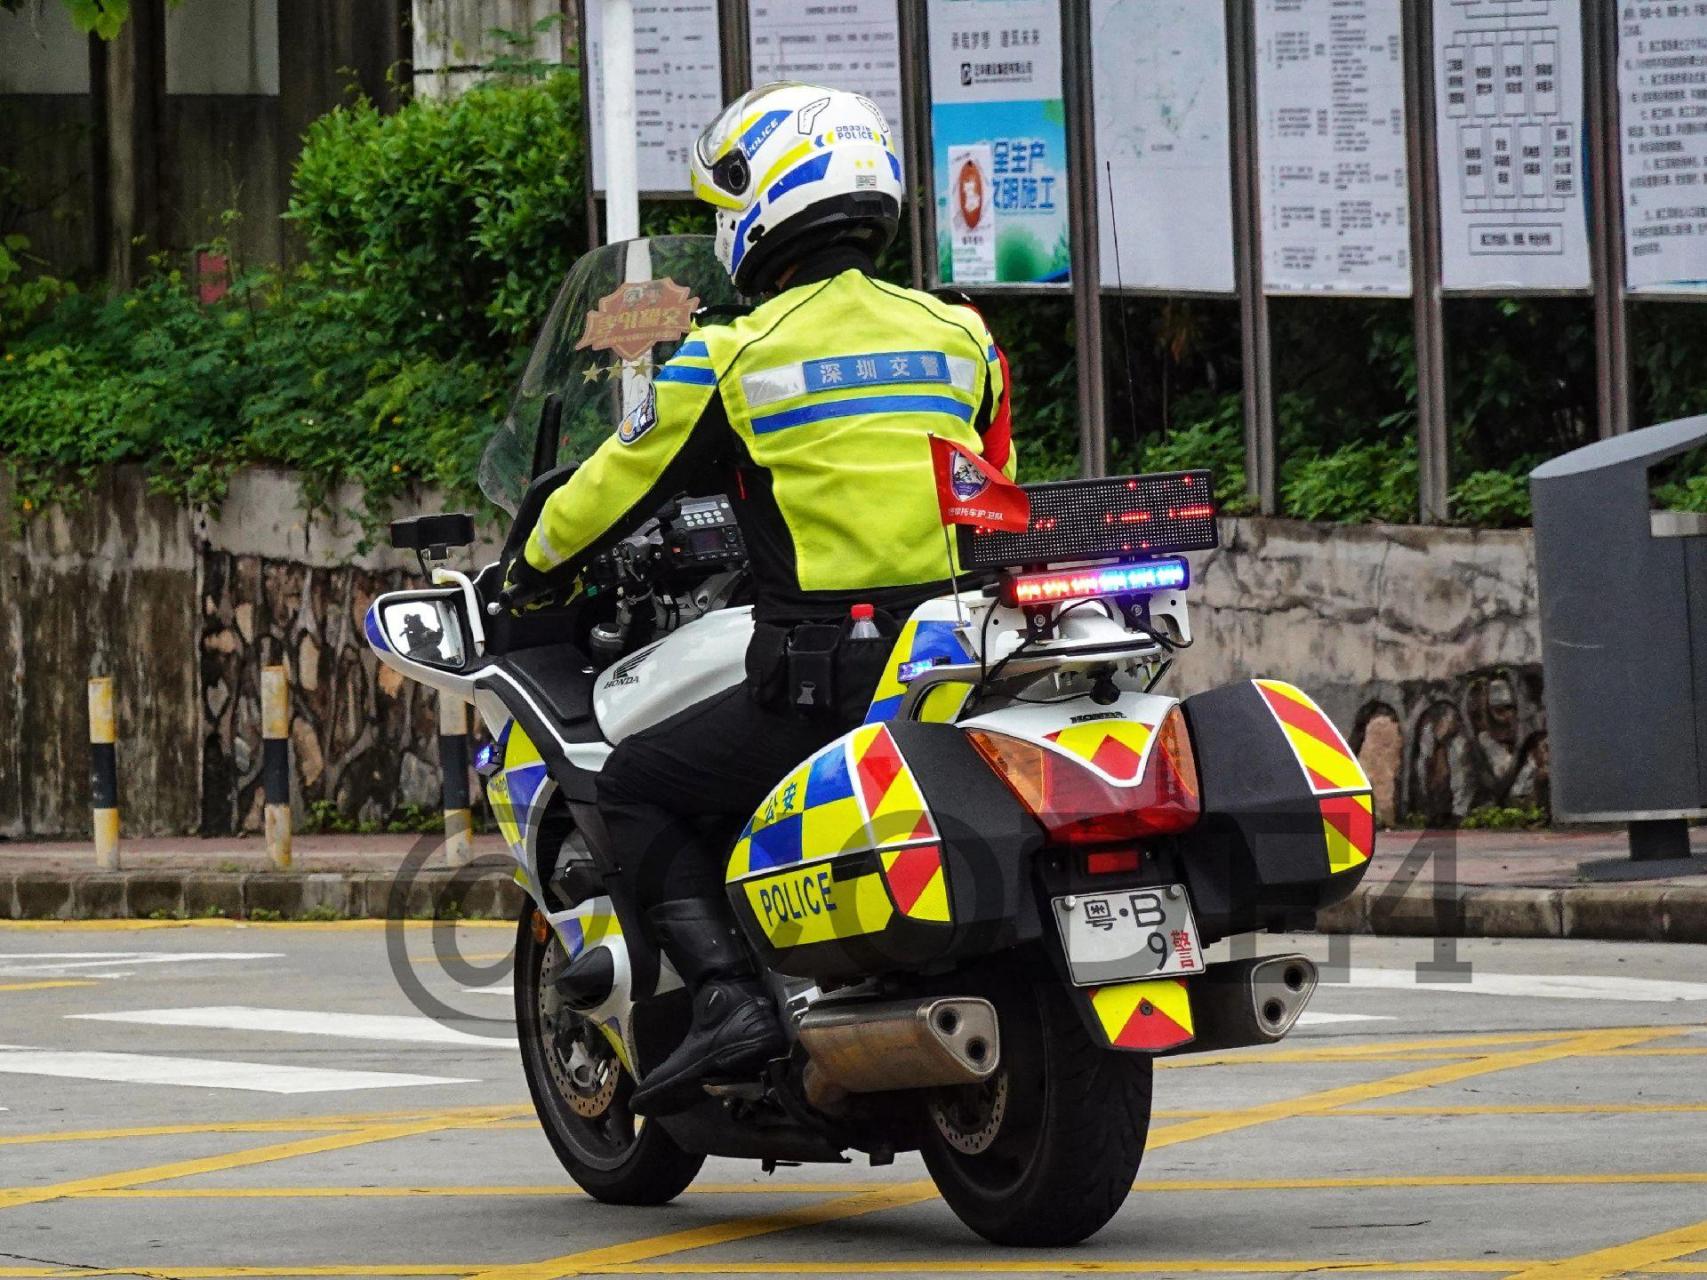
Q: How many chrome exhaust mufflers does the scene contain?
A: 2